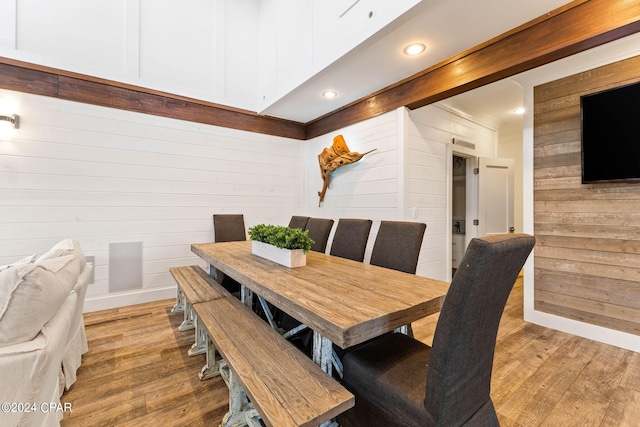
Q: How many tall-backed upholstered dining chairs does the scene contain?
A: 6